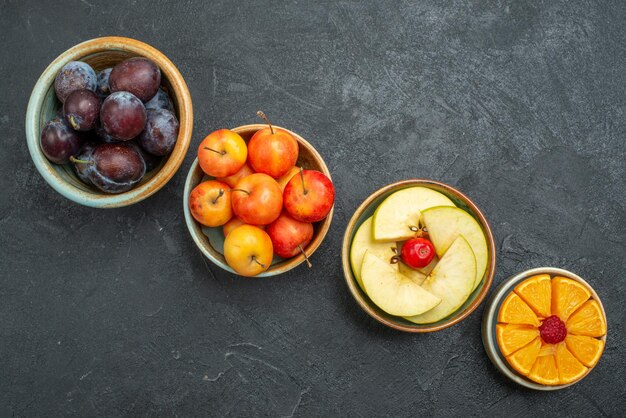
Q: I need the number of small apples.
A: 10